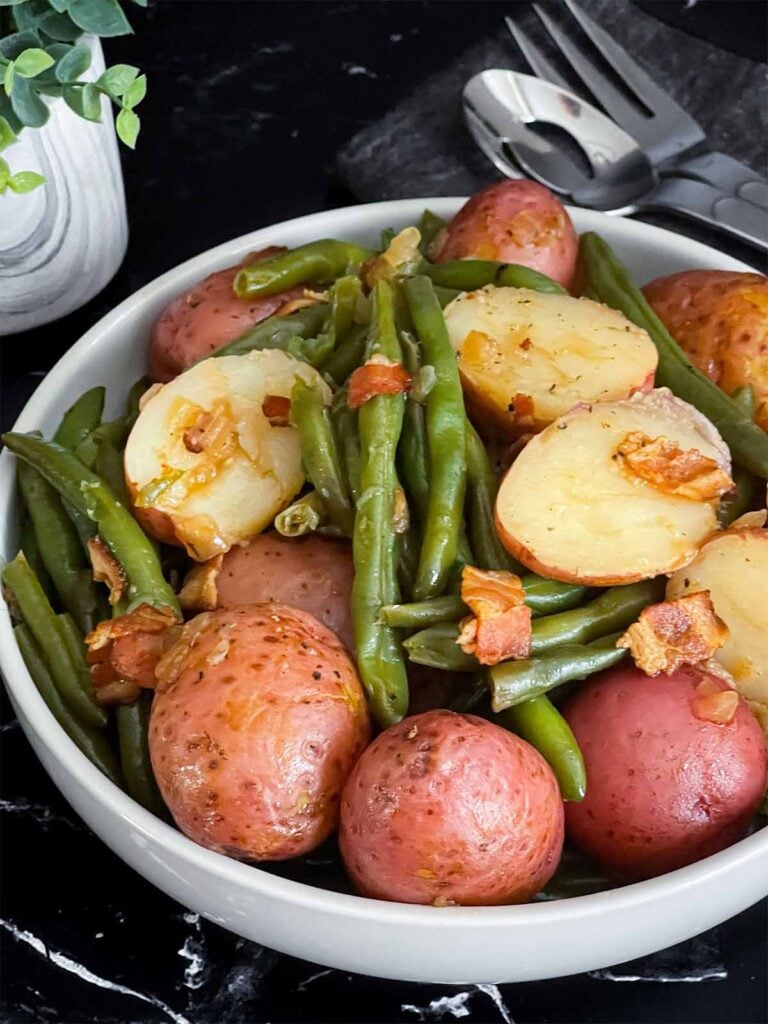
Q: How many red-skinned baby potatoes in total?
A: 11